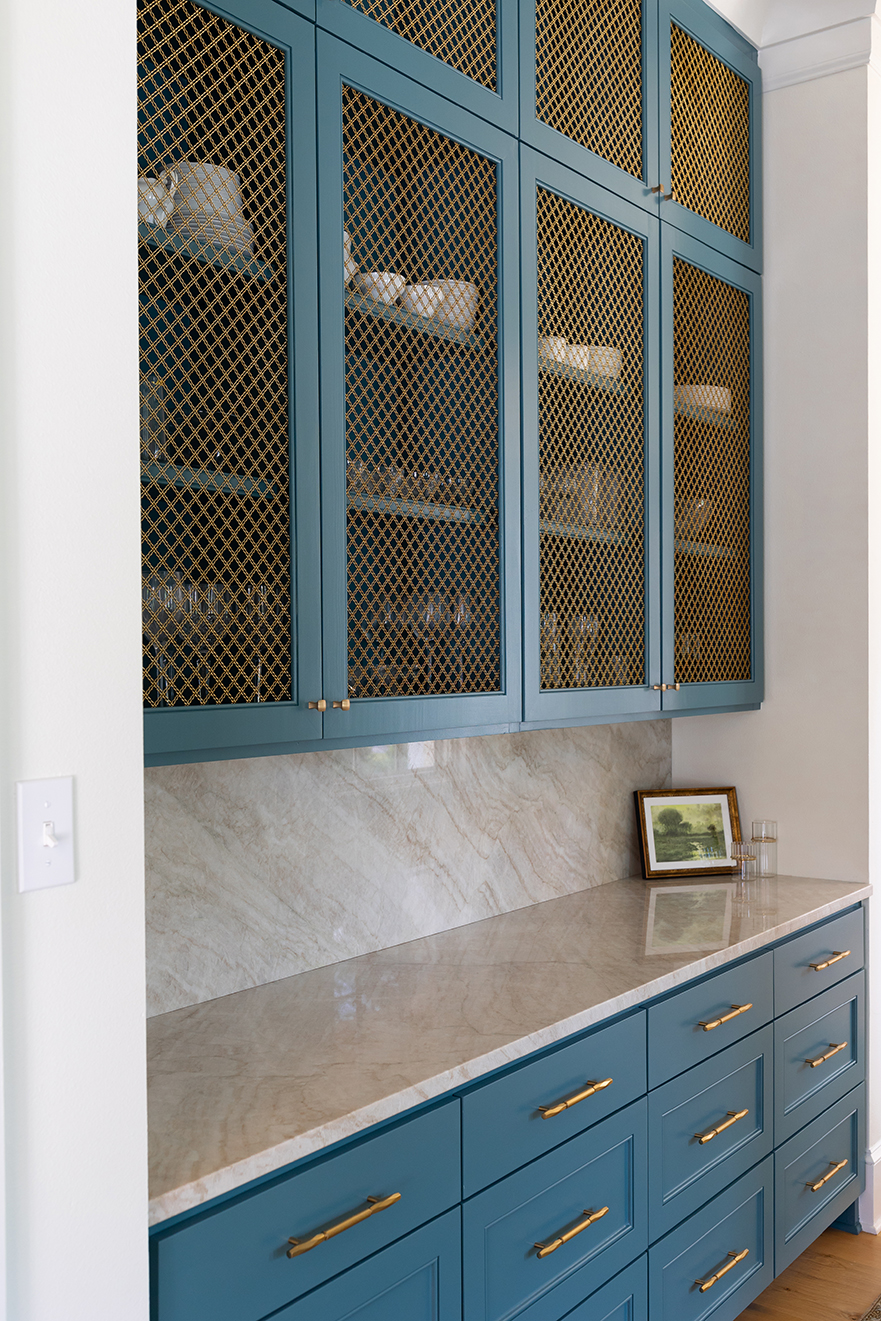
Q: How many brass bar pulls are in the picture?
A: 9